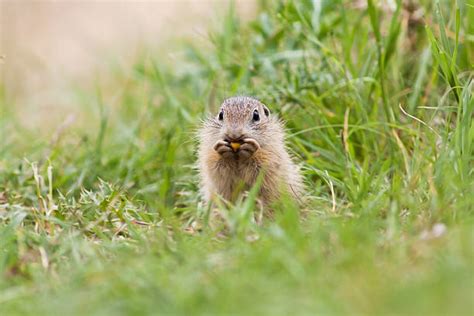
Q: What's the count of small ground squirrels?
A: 1